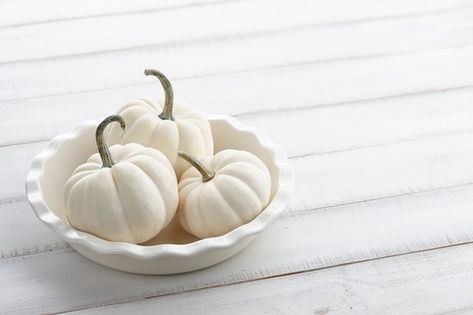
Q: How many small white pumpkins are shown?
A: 3